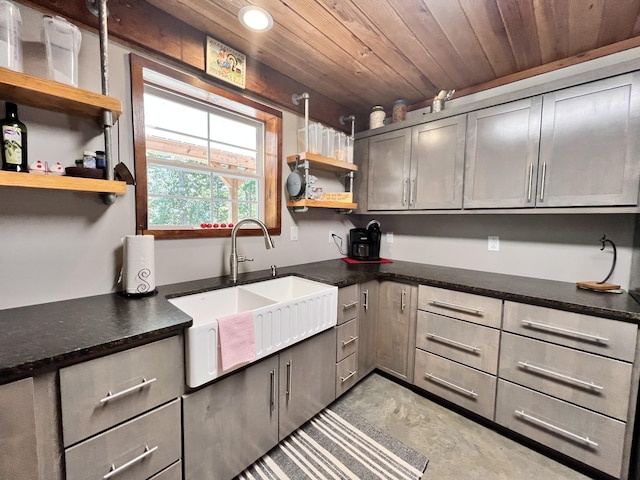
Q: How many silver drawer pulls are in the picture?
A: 11